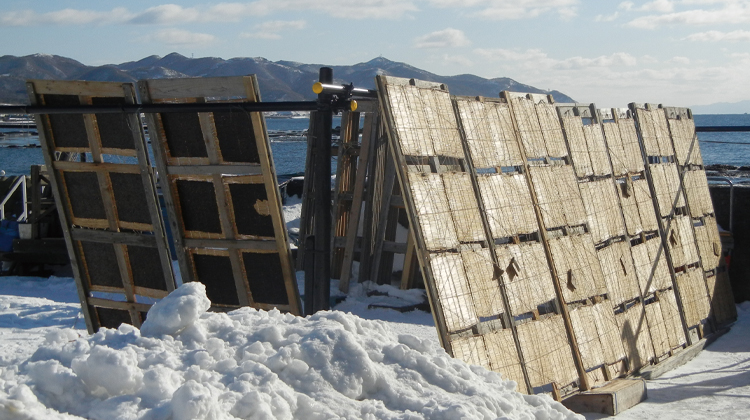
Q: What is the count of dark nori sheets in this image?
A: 14